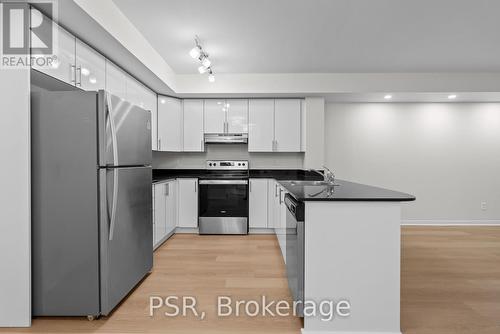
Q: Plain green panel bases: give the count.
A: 0